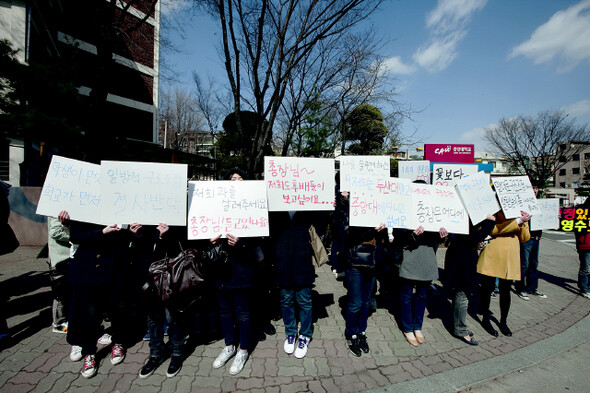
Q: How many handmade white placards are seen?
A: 12